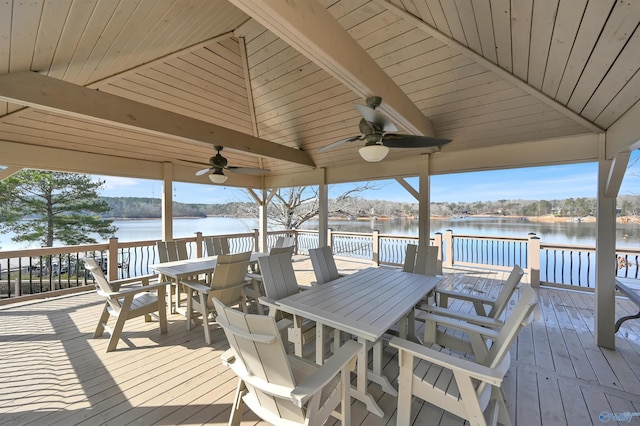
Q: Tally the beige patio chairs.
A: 12